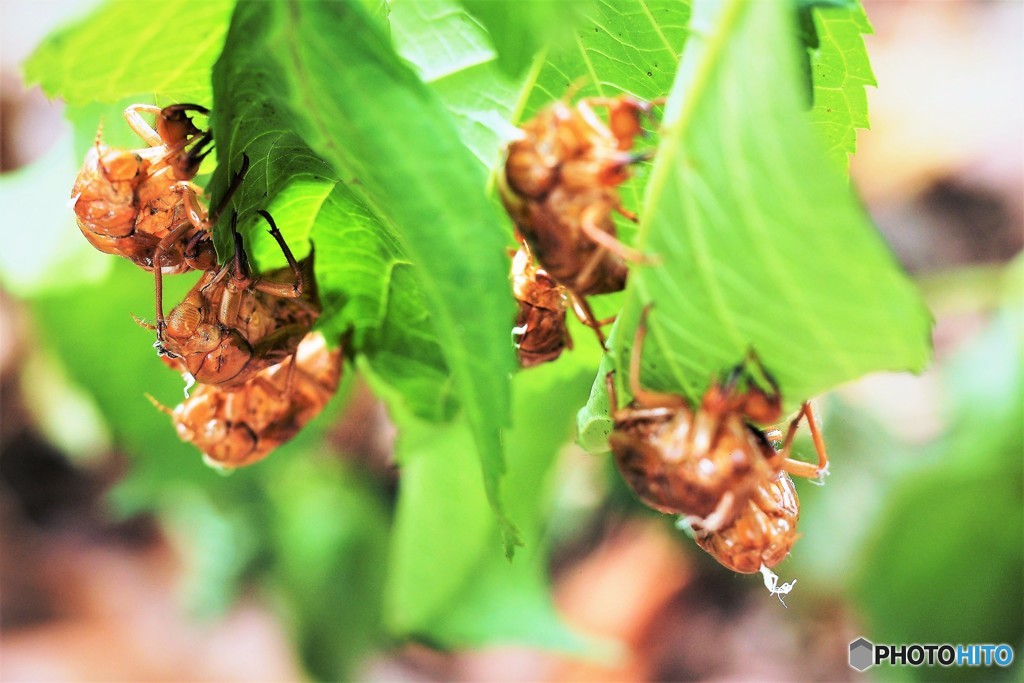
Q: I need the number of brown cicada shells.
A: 7